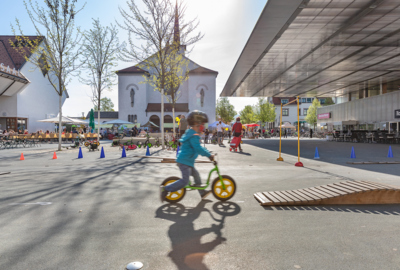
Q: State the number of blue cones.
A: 8